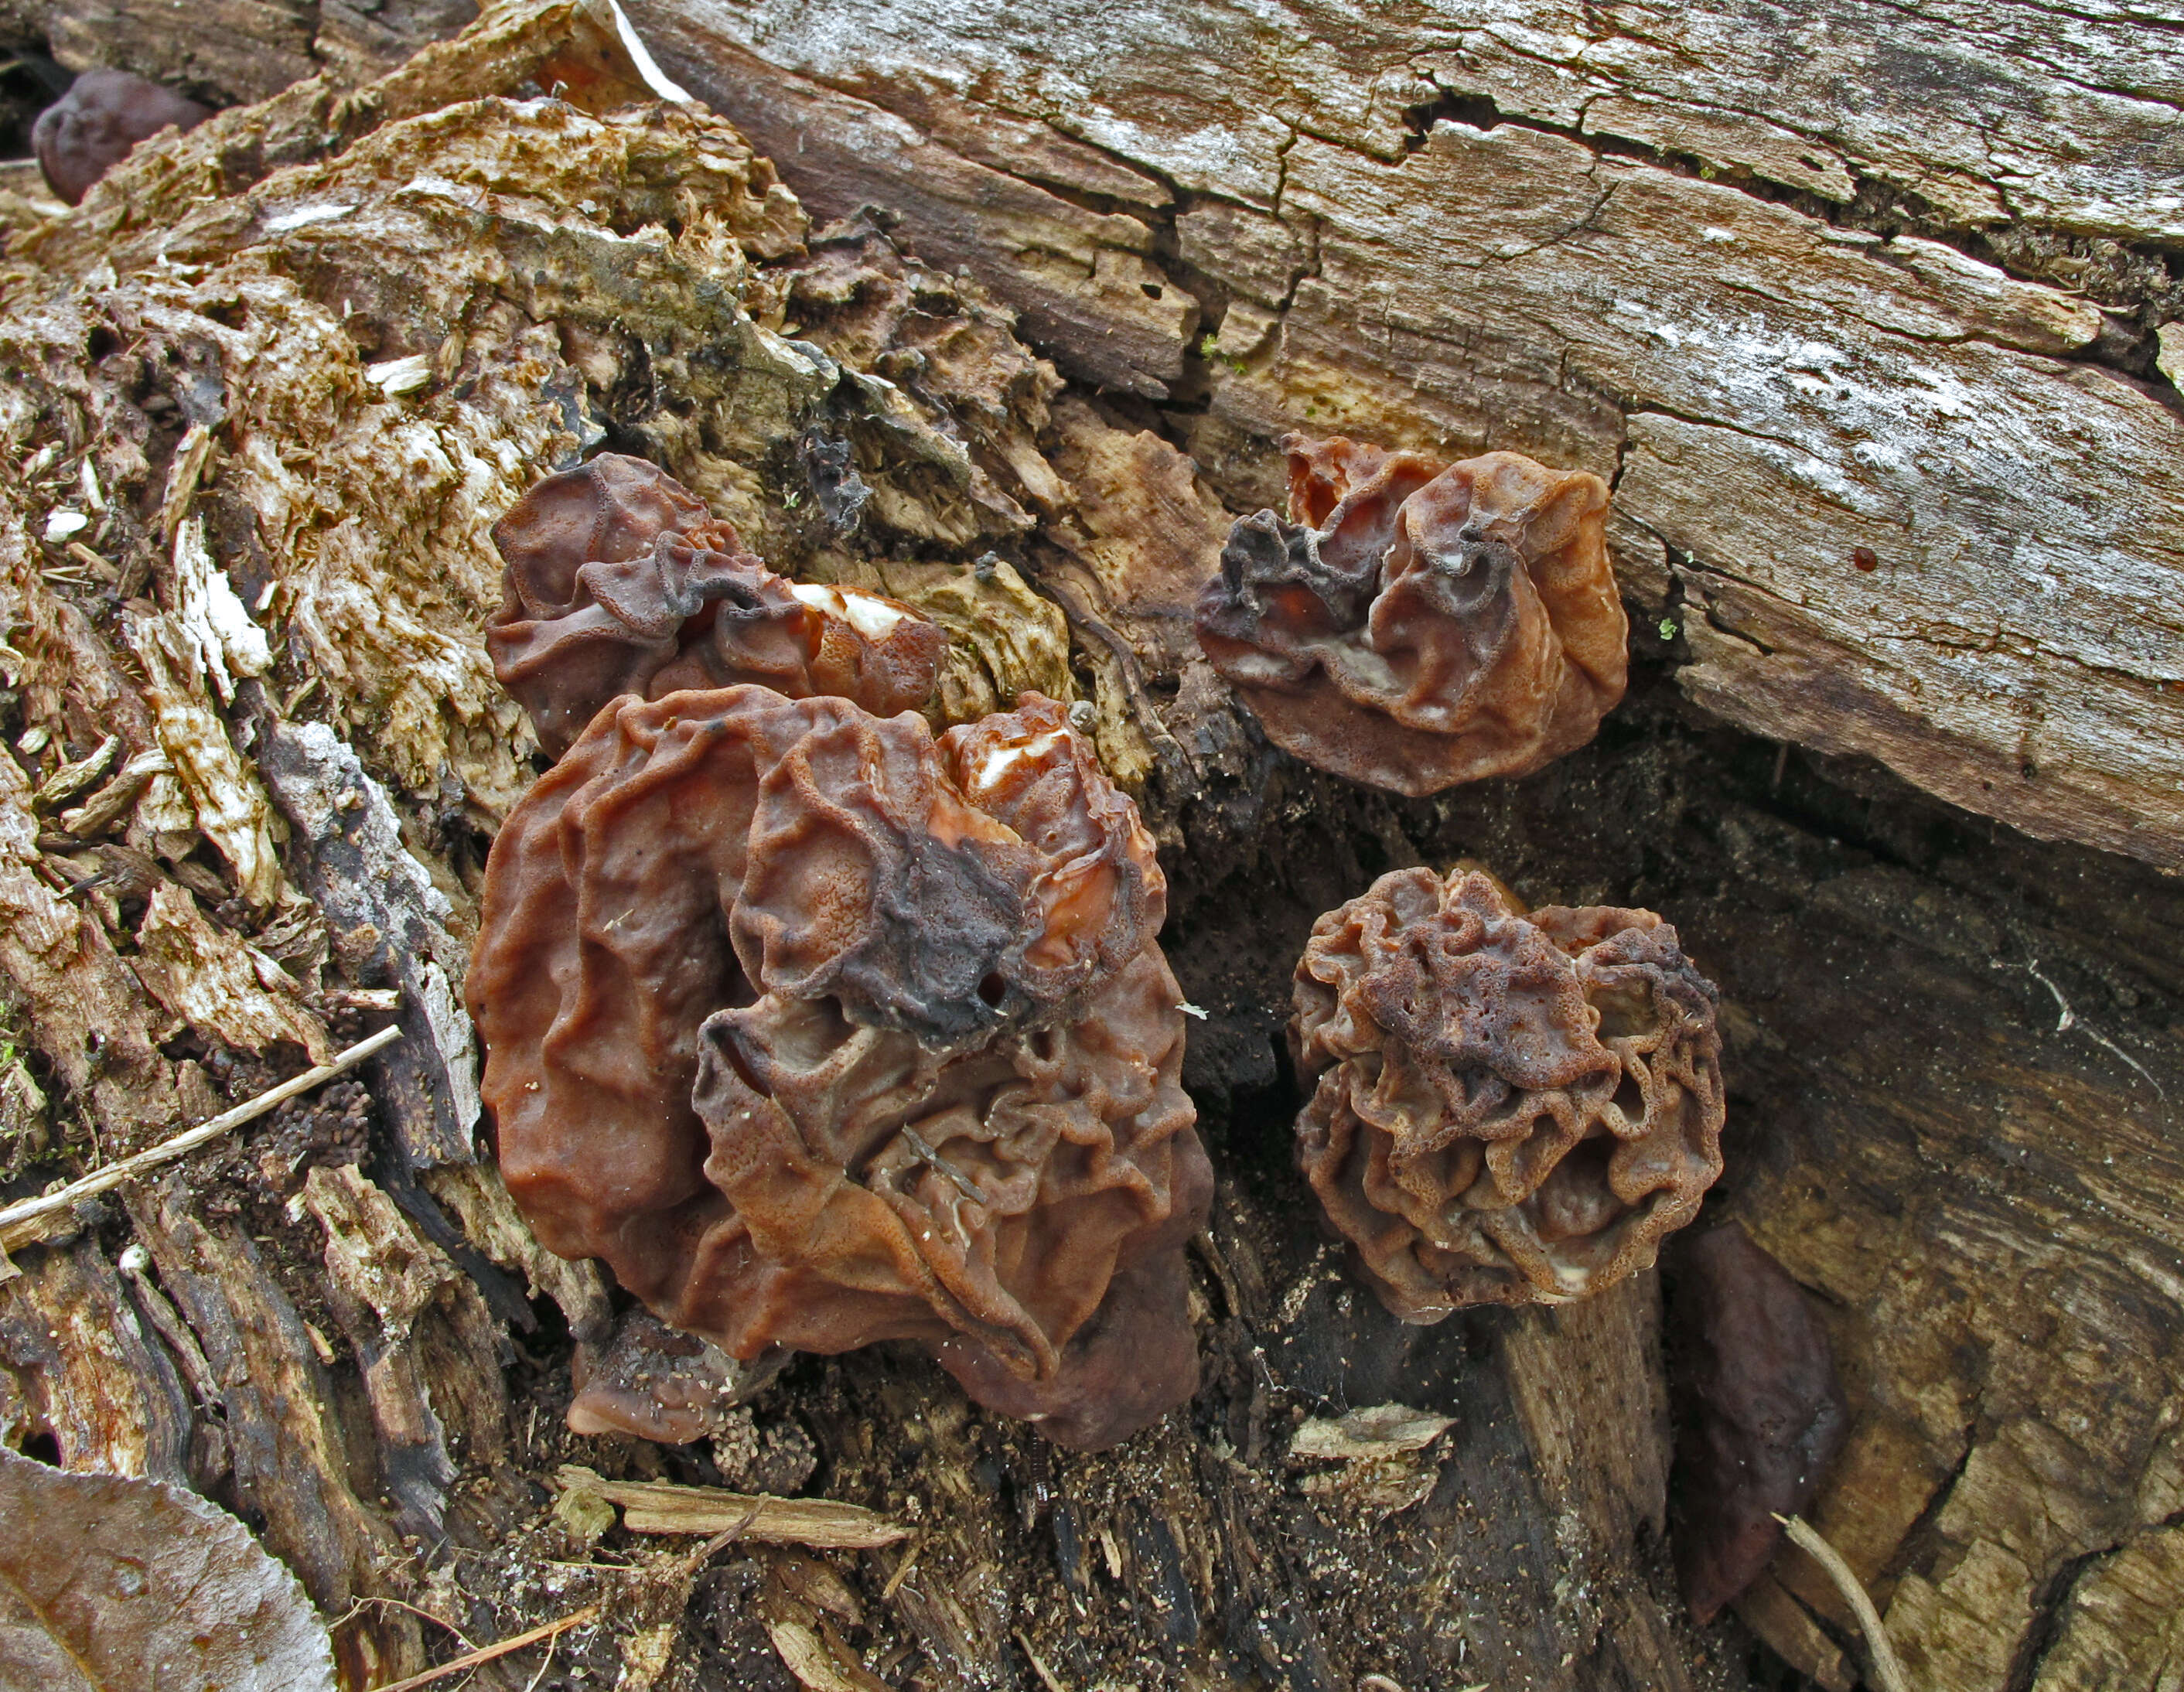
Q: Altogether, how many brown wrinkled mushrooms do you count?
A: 4